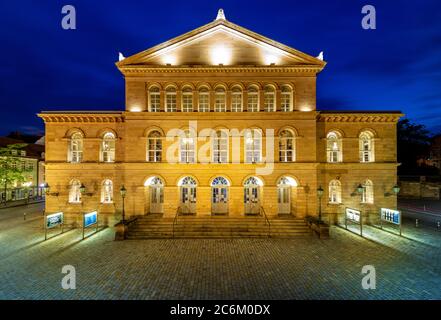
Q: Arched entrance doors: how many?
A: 5